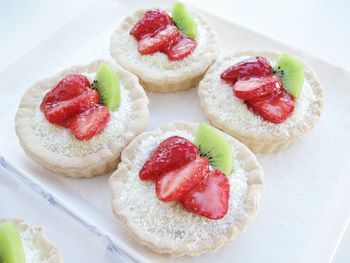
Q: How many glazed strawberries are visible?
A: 12